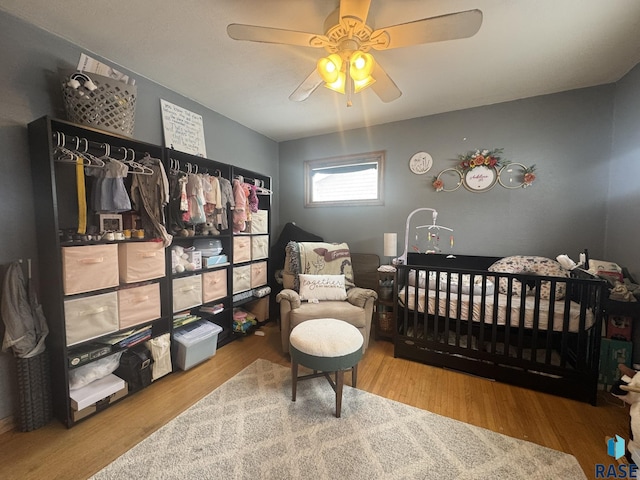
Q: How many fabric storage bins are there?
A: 11